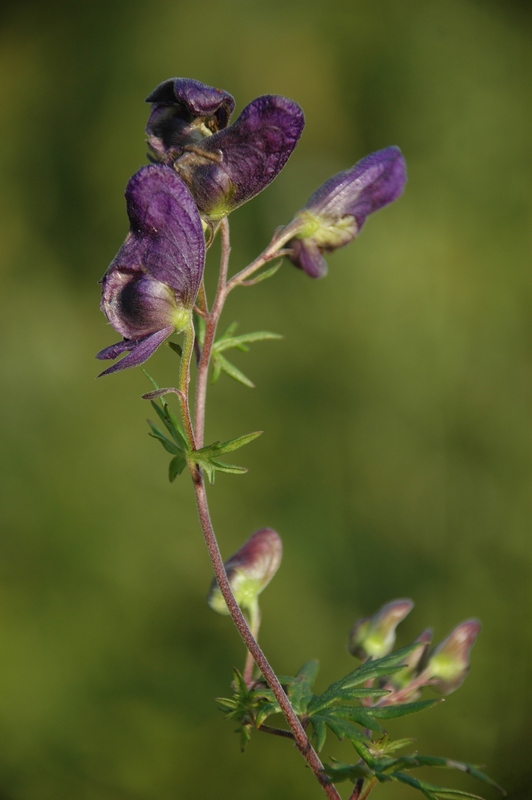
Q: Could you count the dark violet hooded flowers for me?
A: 4